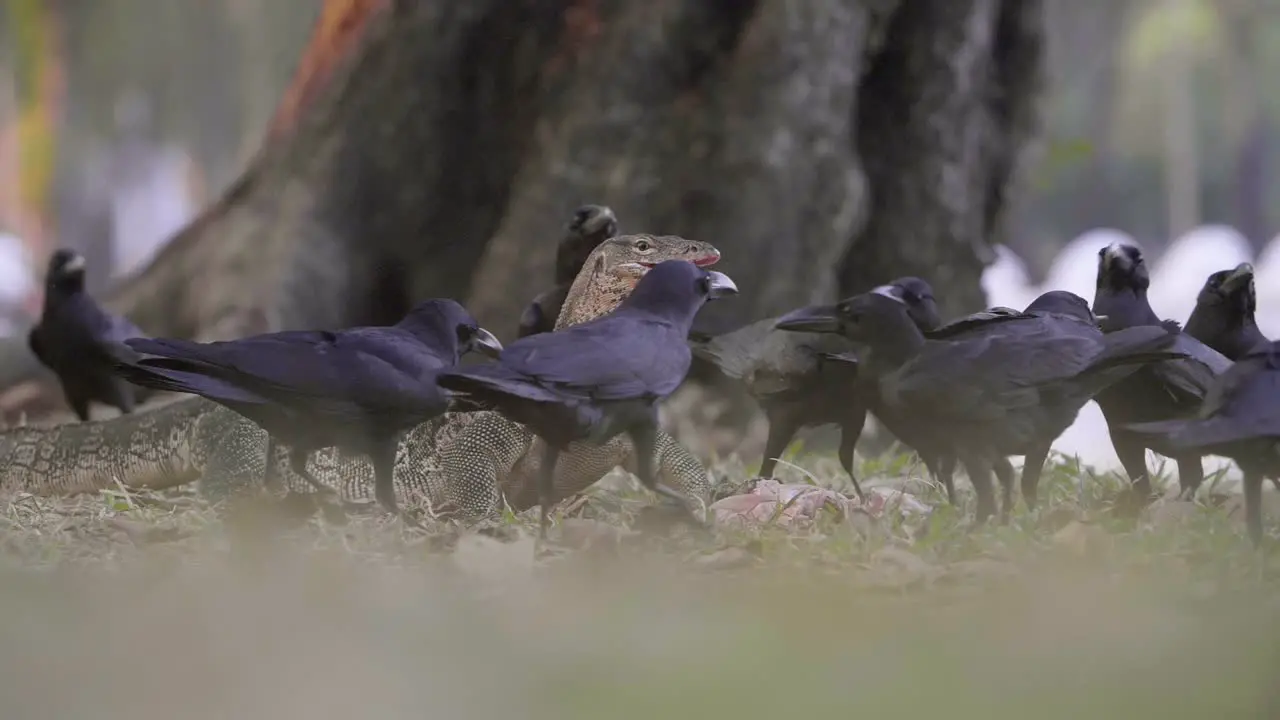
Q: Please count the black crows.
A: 10